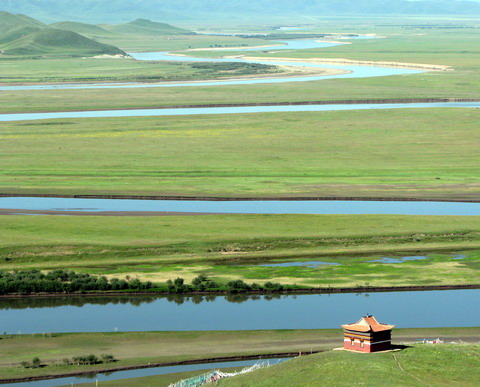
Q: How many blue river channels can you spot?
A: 5